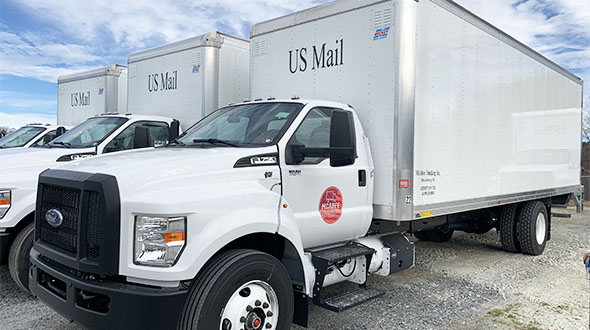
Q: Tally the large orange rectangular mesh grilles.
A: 0